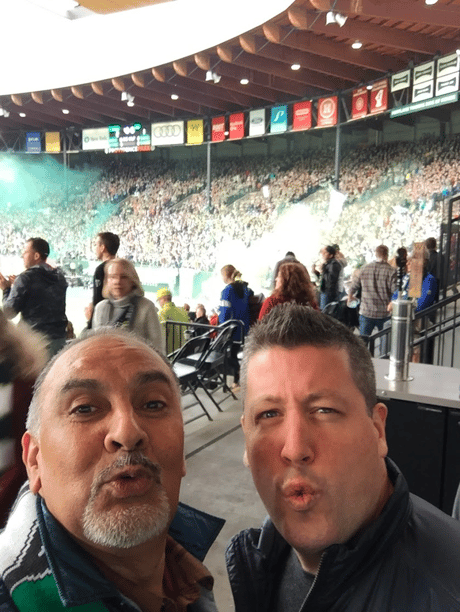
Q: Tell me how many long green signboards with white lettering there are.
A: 1